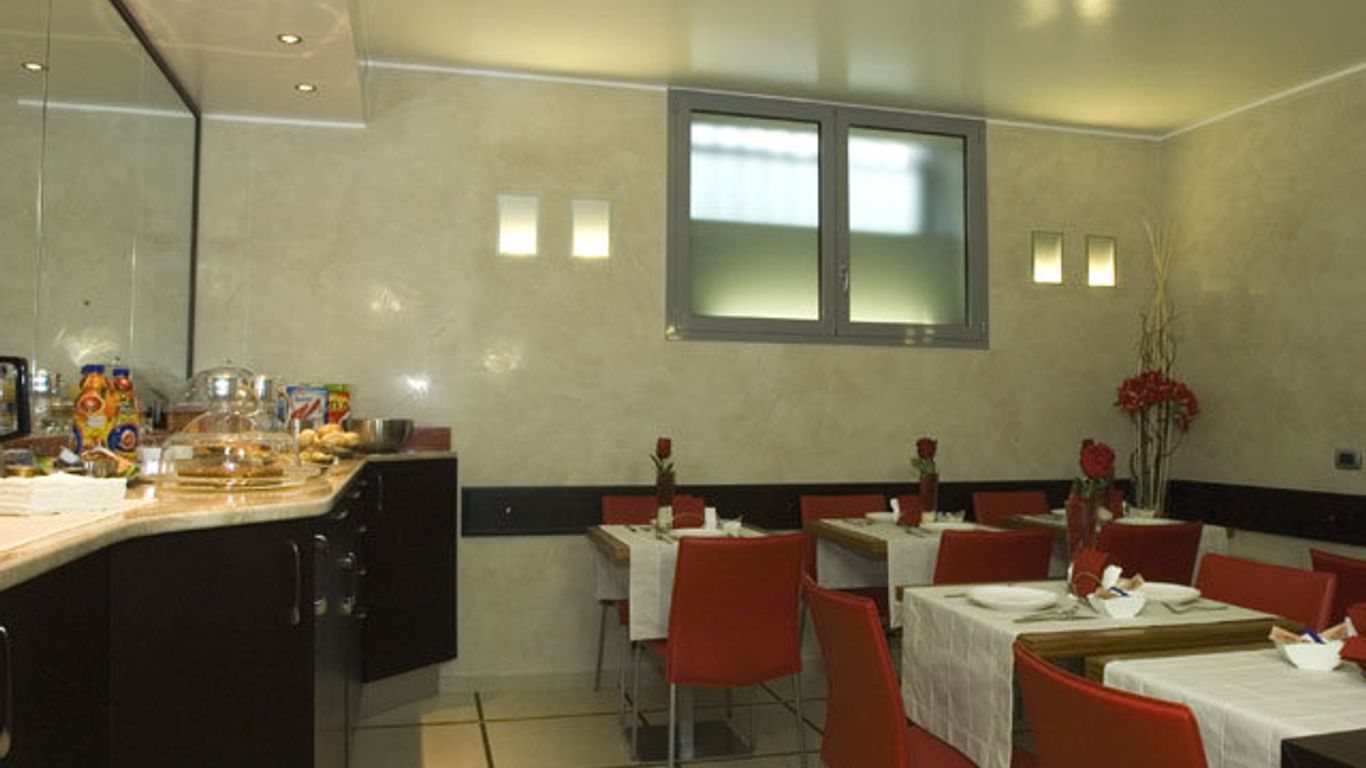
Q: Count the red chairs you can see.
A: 10